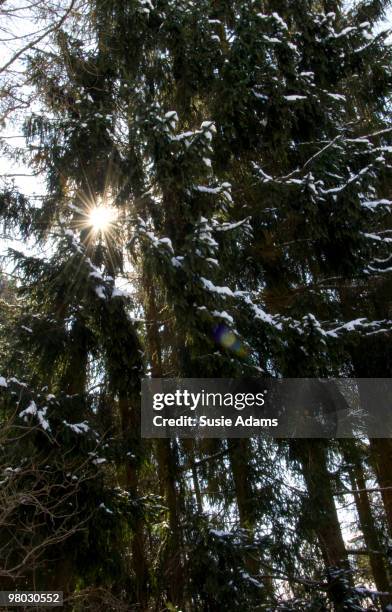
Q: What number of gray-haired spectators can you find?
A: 0